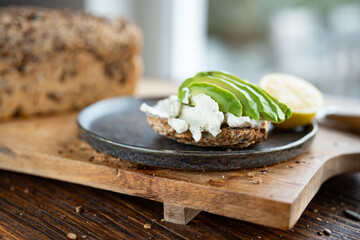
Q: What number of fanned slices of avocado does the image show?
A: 5